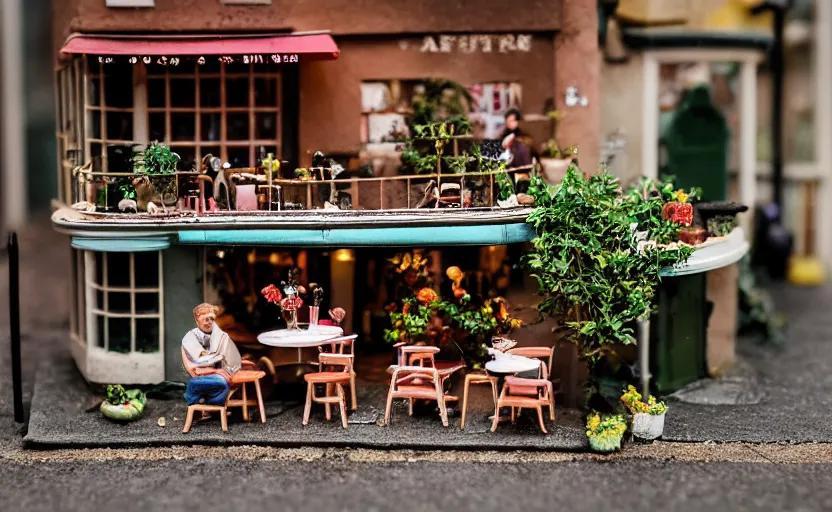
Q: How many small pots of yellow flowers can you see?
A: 2